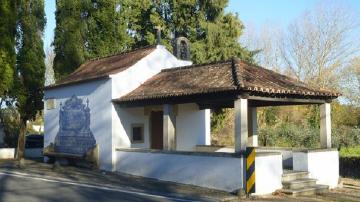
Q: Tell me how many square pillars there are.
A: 4